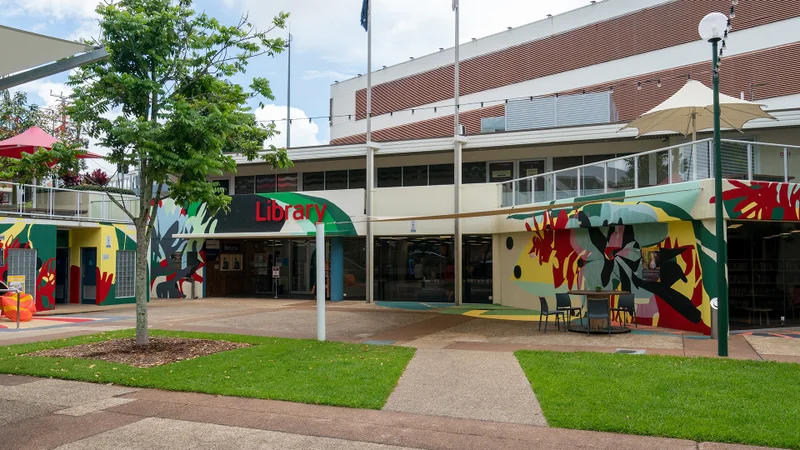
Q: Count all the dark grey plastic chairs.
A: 4